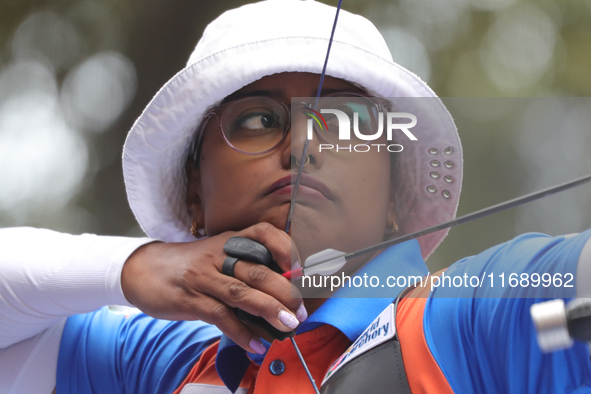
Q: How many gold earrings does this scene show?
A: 2